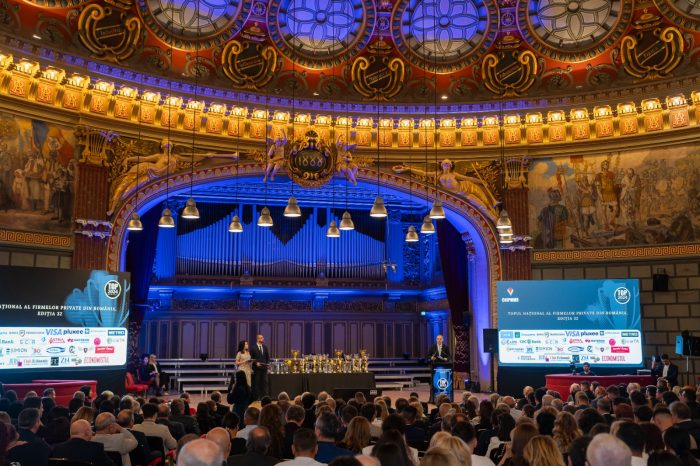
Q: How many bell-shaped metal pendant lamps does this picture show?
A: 15